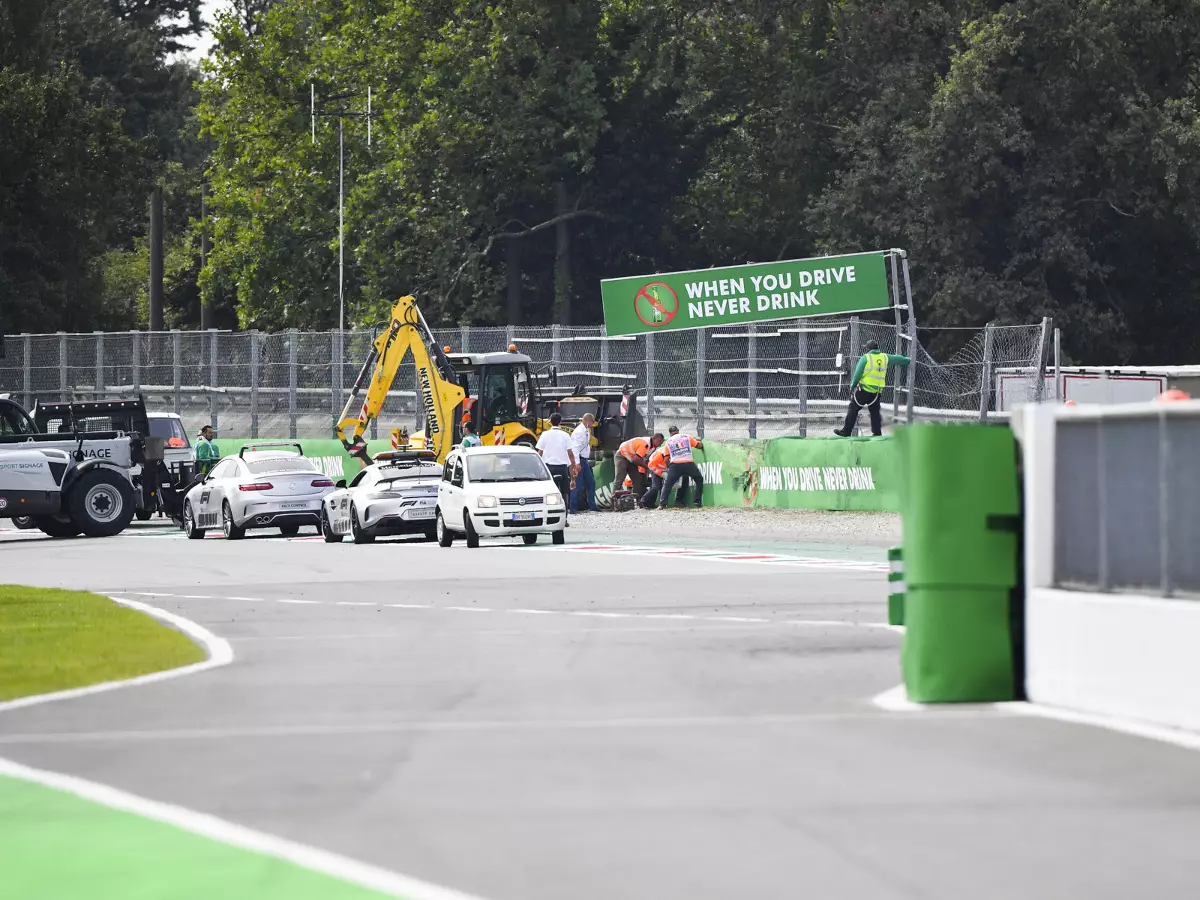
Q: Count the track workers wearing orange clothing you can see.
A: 3